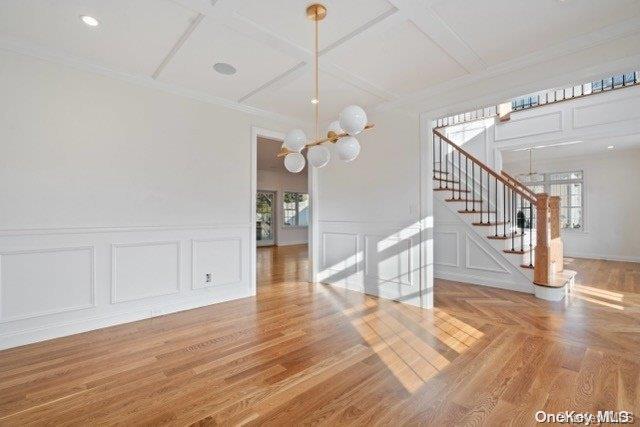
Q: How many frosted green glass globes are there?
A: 0